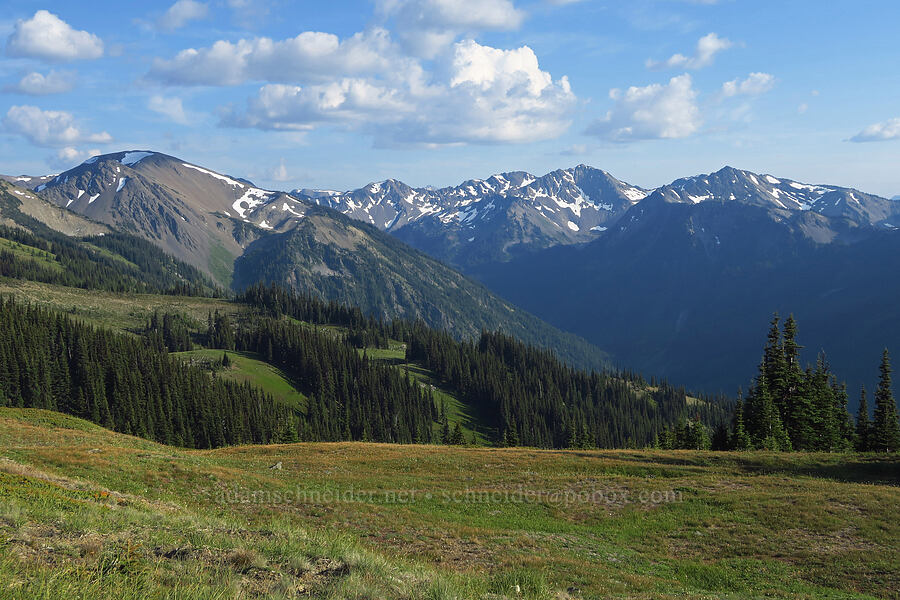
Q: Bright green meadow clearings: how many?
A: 2